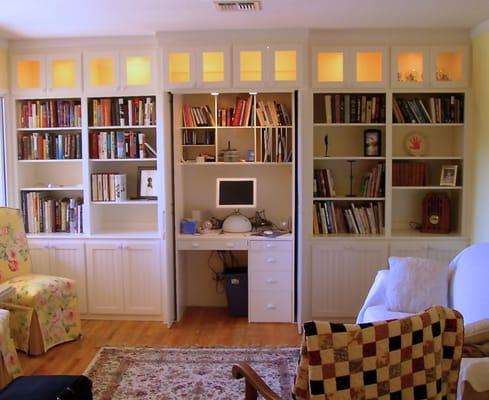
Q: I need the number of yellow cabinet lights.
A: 12